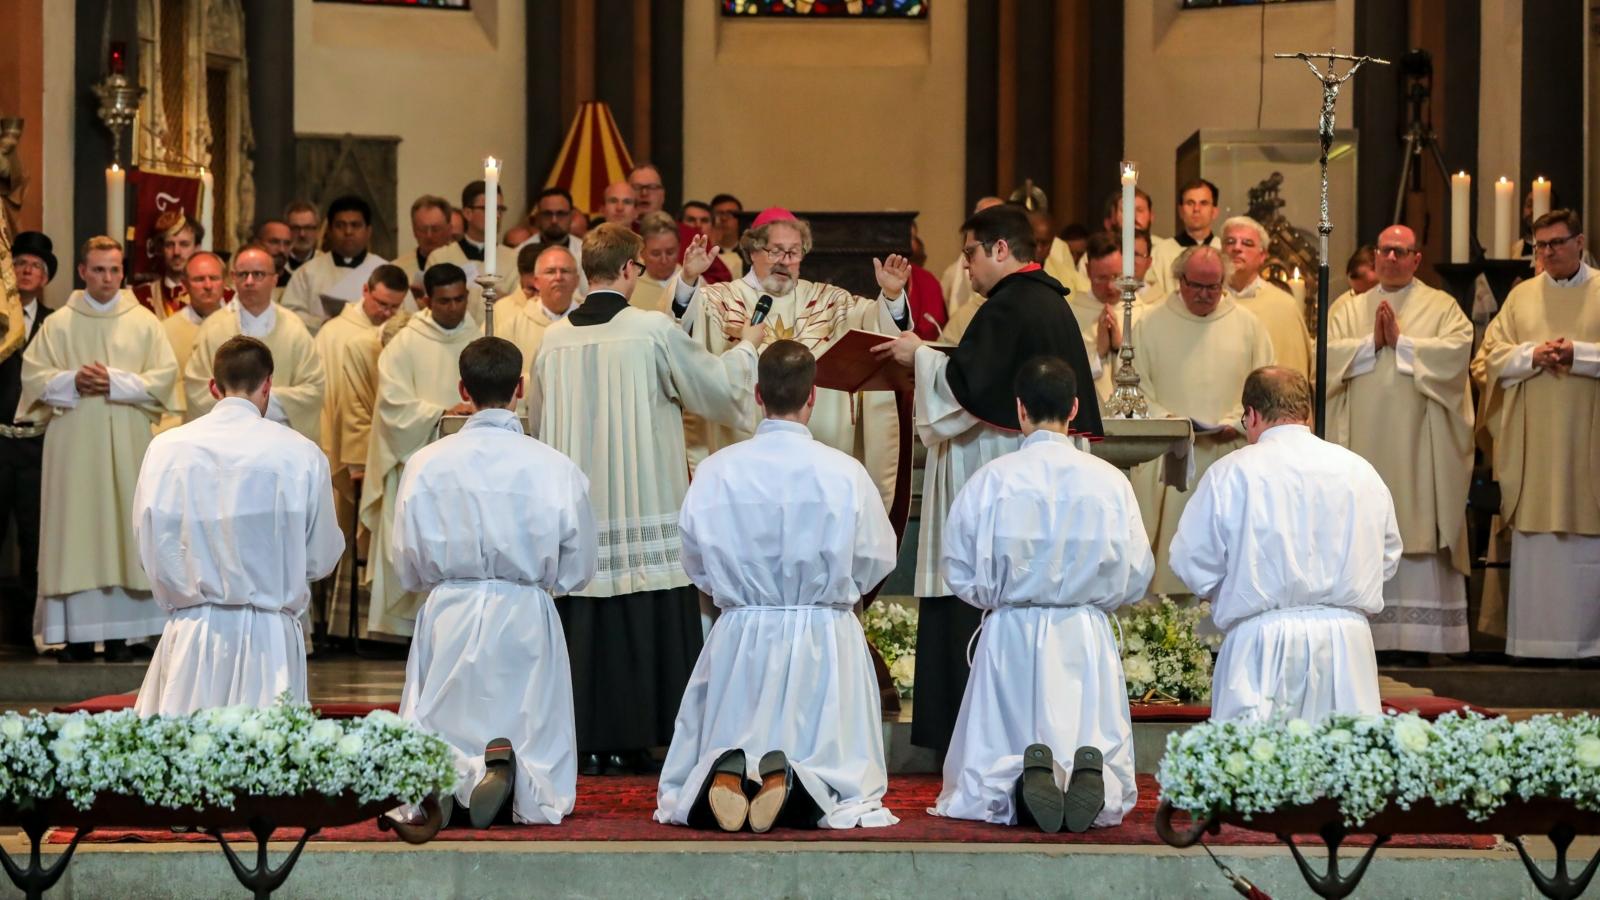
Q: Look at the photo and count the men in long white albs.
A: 5